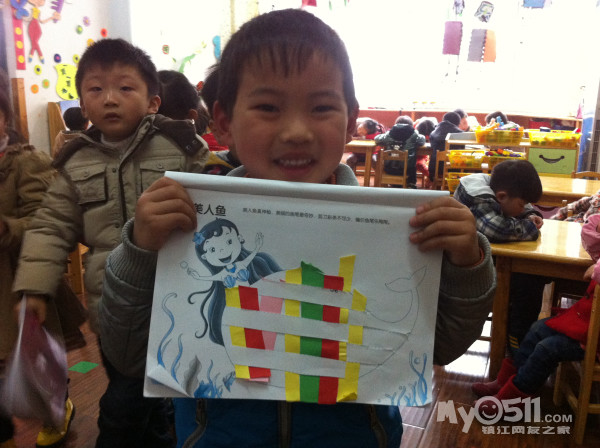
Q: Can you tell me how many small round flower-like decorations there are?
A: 9